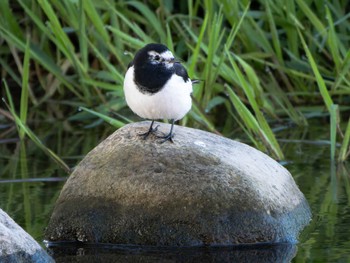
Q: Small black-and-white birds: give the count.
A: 1